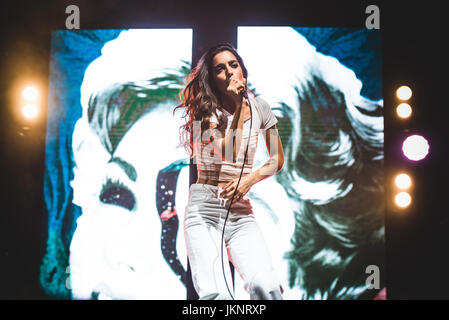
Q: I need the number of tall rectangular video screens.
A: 2